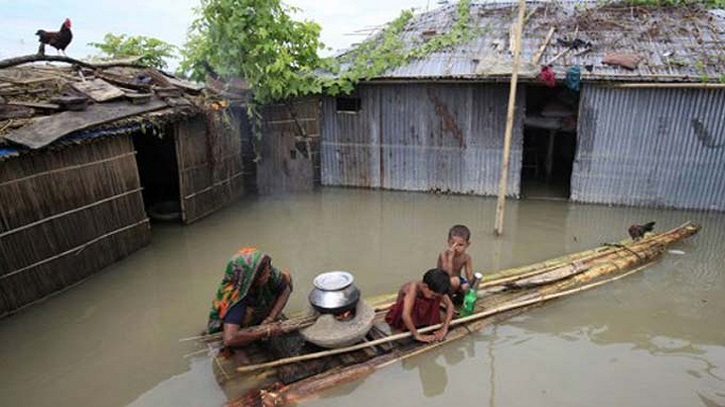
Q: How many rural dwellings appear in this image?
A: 2